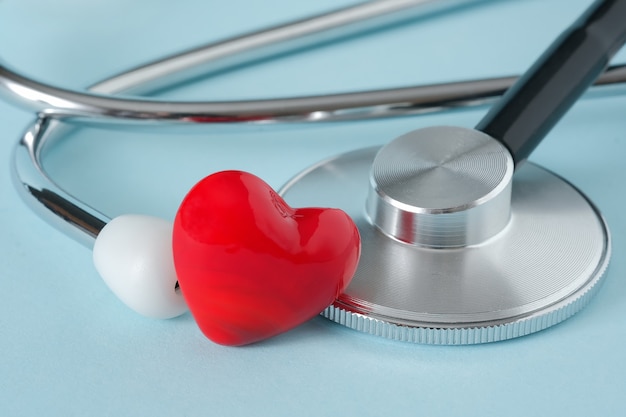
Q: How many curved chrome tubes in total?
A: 2